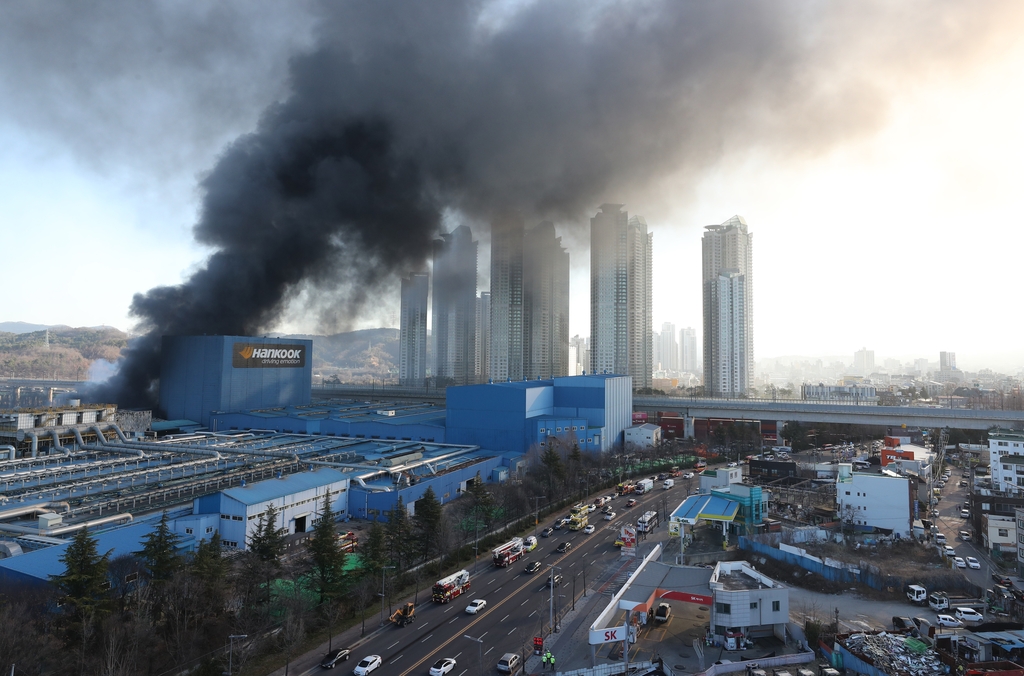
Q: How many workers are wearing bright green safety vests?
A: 3